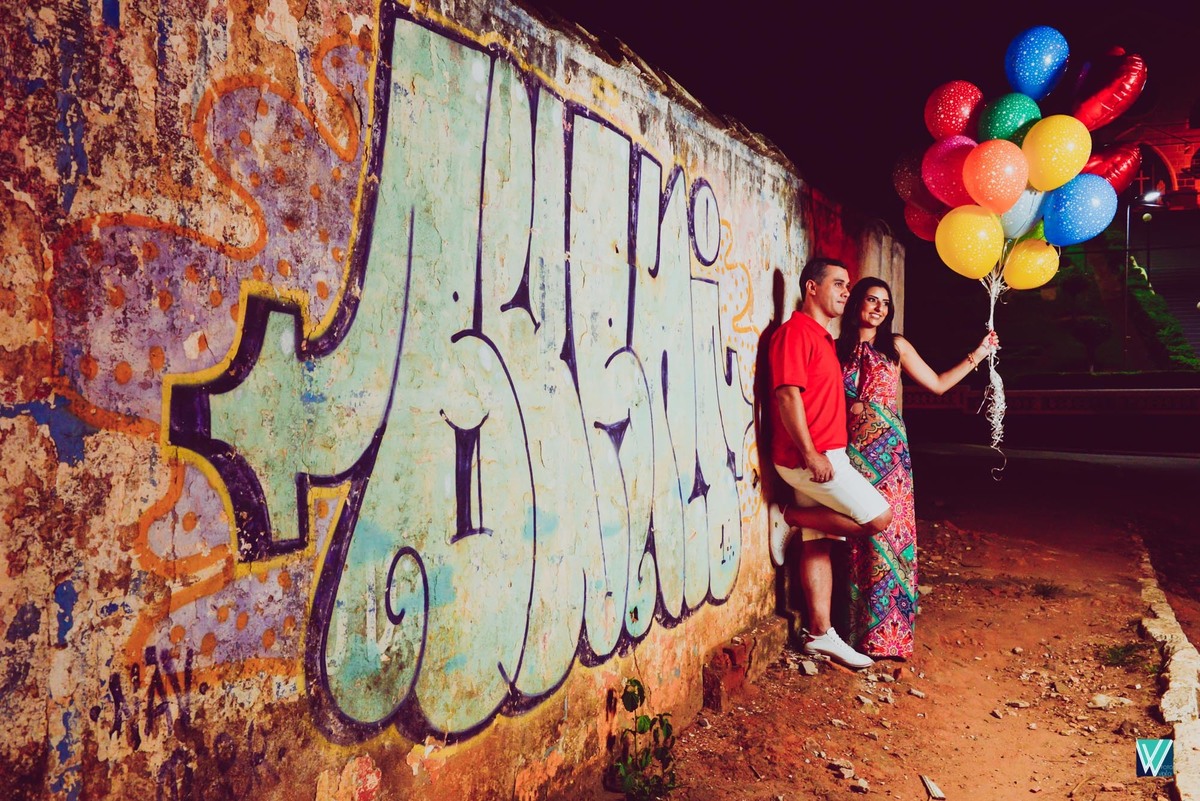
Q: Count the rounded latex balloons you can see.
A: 13